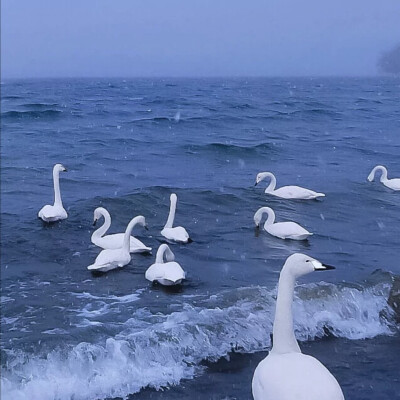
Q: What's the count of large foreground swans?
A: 1